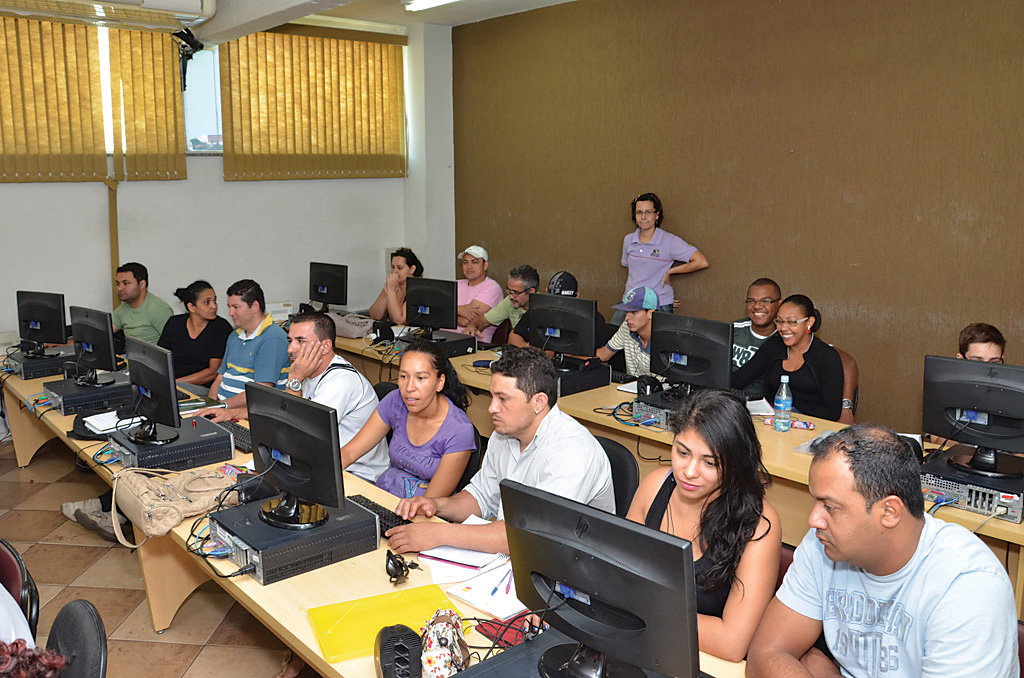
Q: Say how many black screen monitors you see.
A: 10